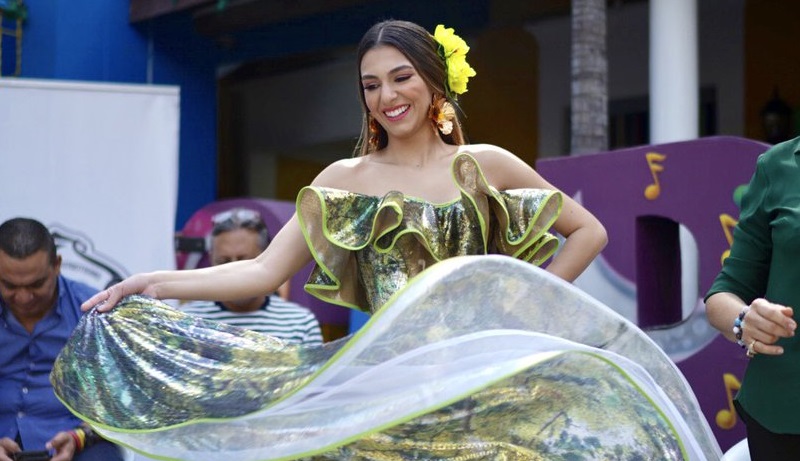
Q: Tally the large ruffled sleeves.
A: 2